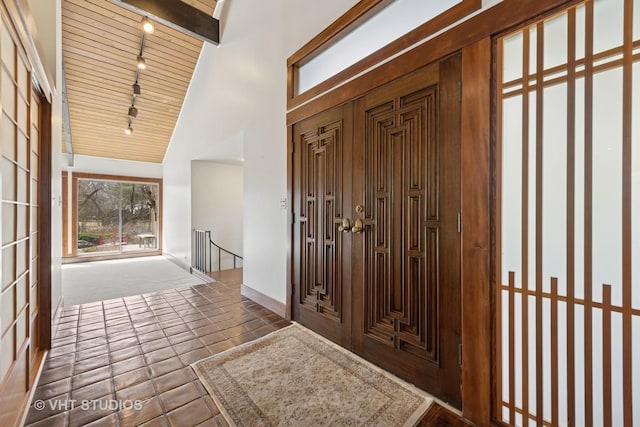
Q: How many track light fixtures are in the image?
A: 5